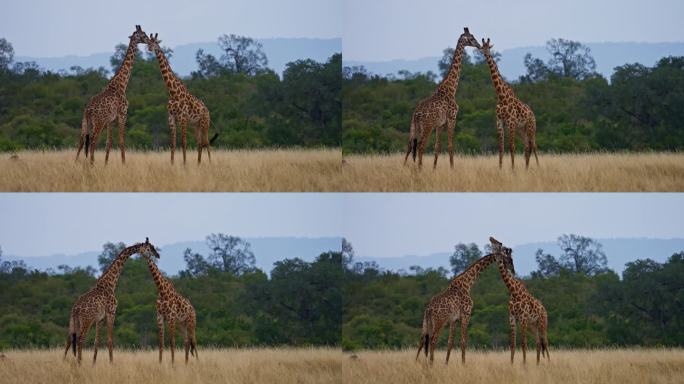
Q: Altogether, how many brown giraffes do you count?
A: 8